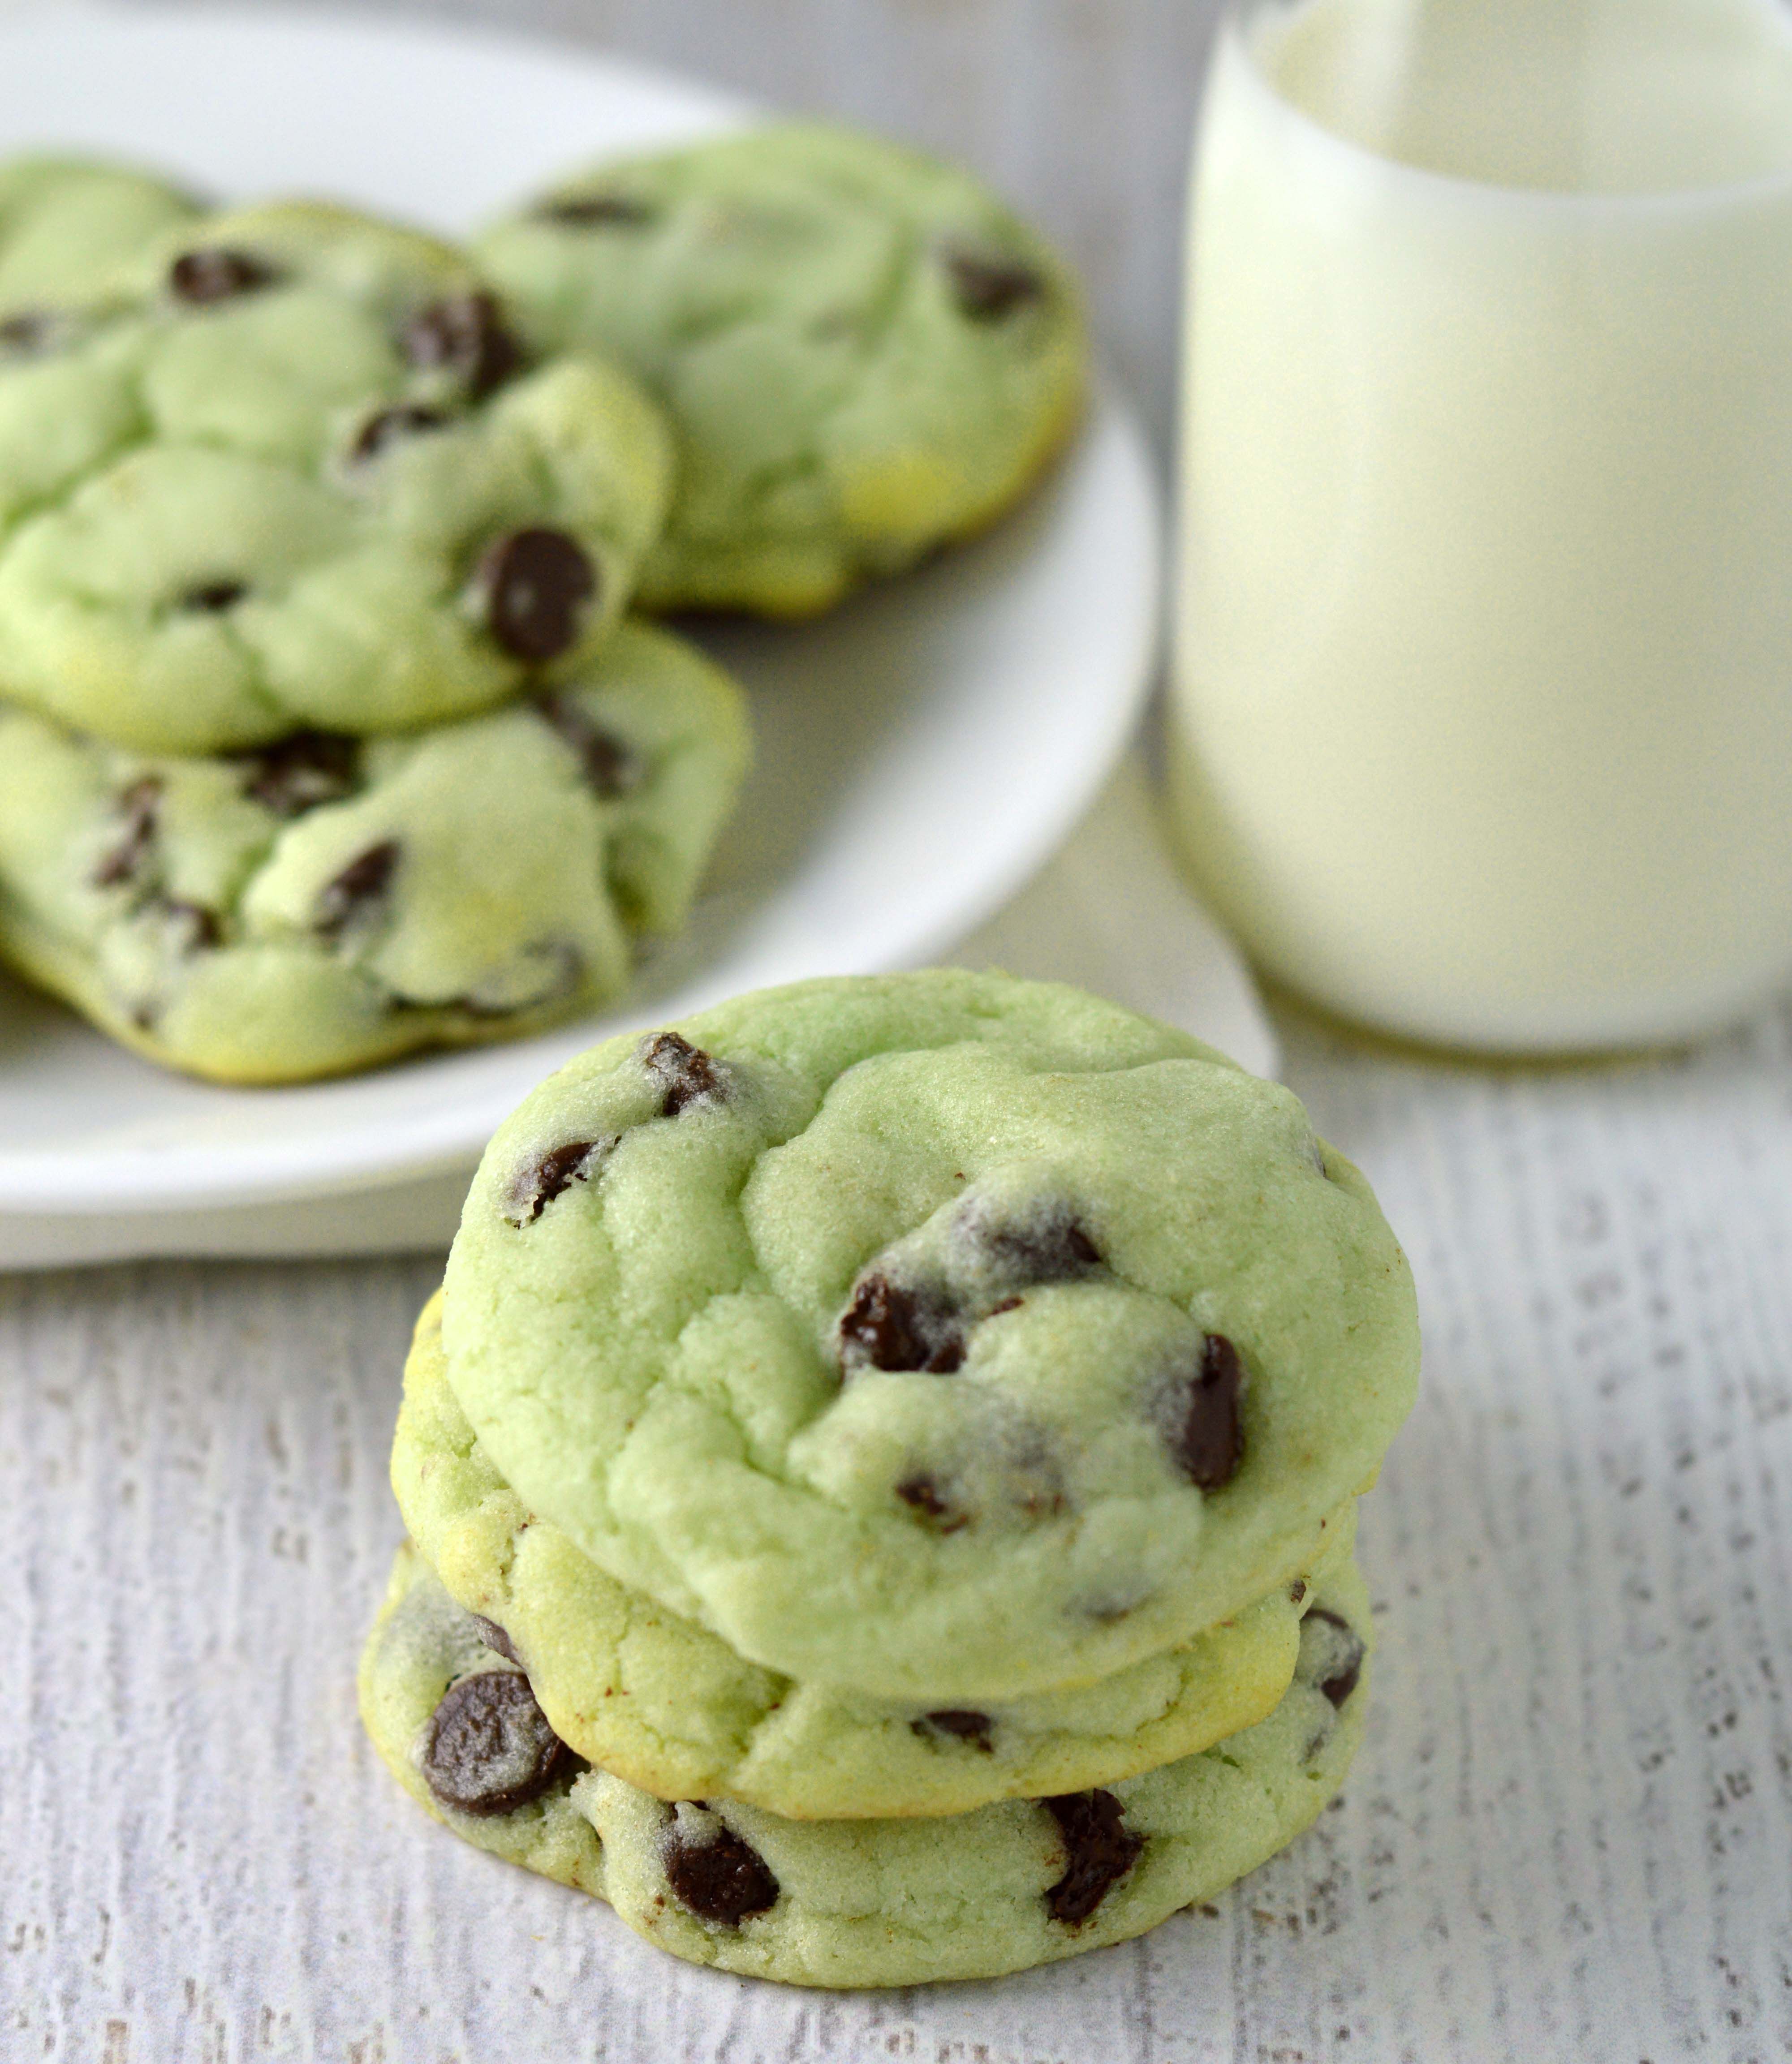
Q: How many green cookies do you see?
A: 7